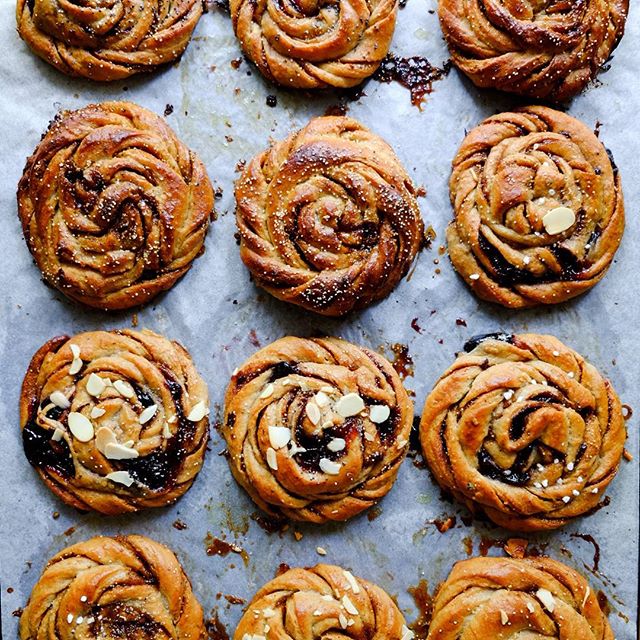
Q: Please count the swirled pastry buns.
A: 12